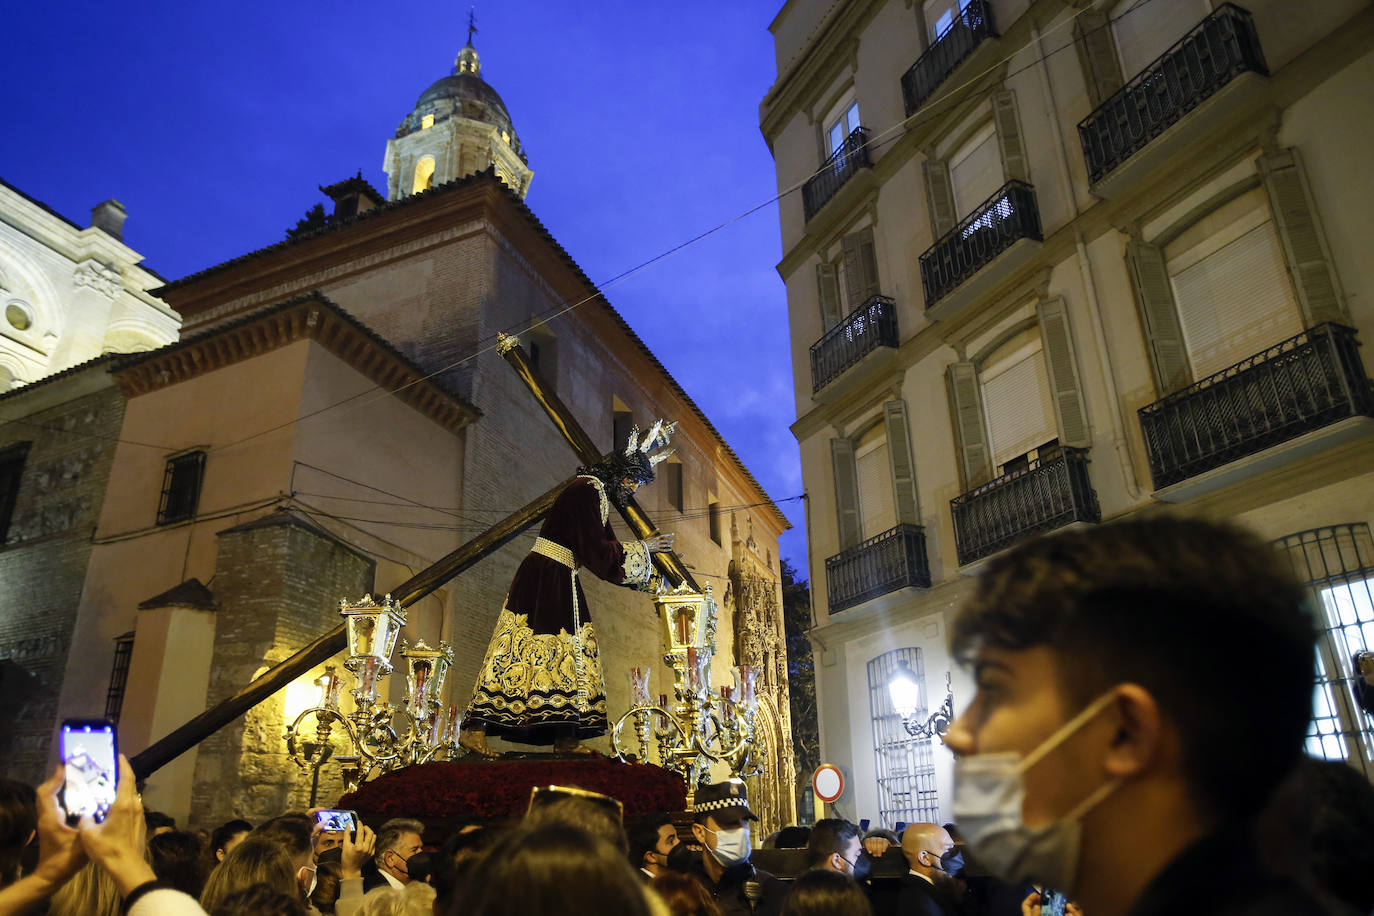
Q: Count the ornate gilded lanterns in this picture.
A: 3